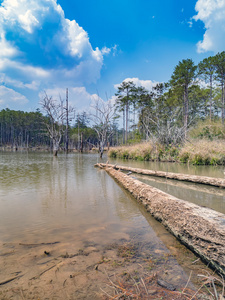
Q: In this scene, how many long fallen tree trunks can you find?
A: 2